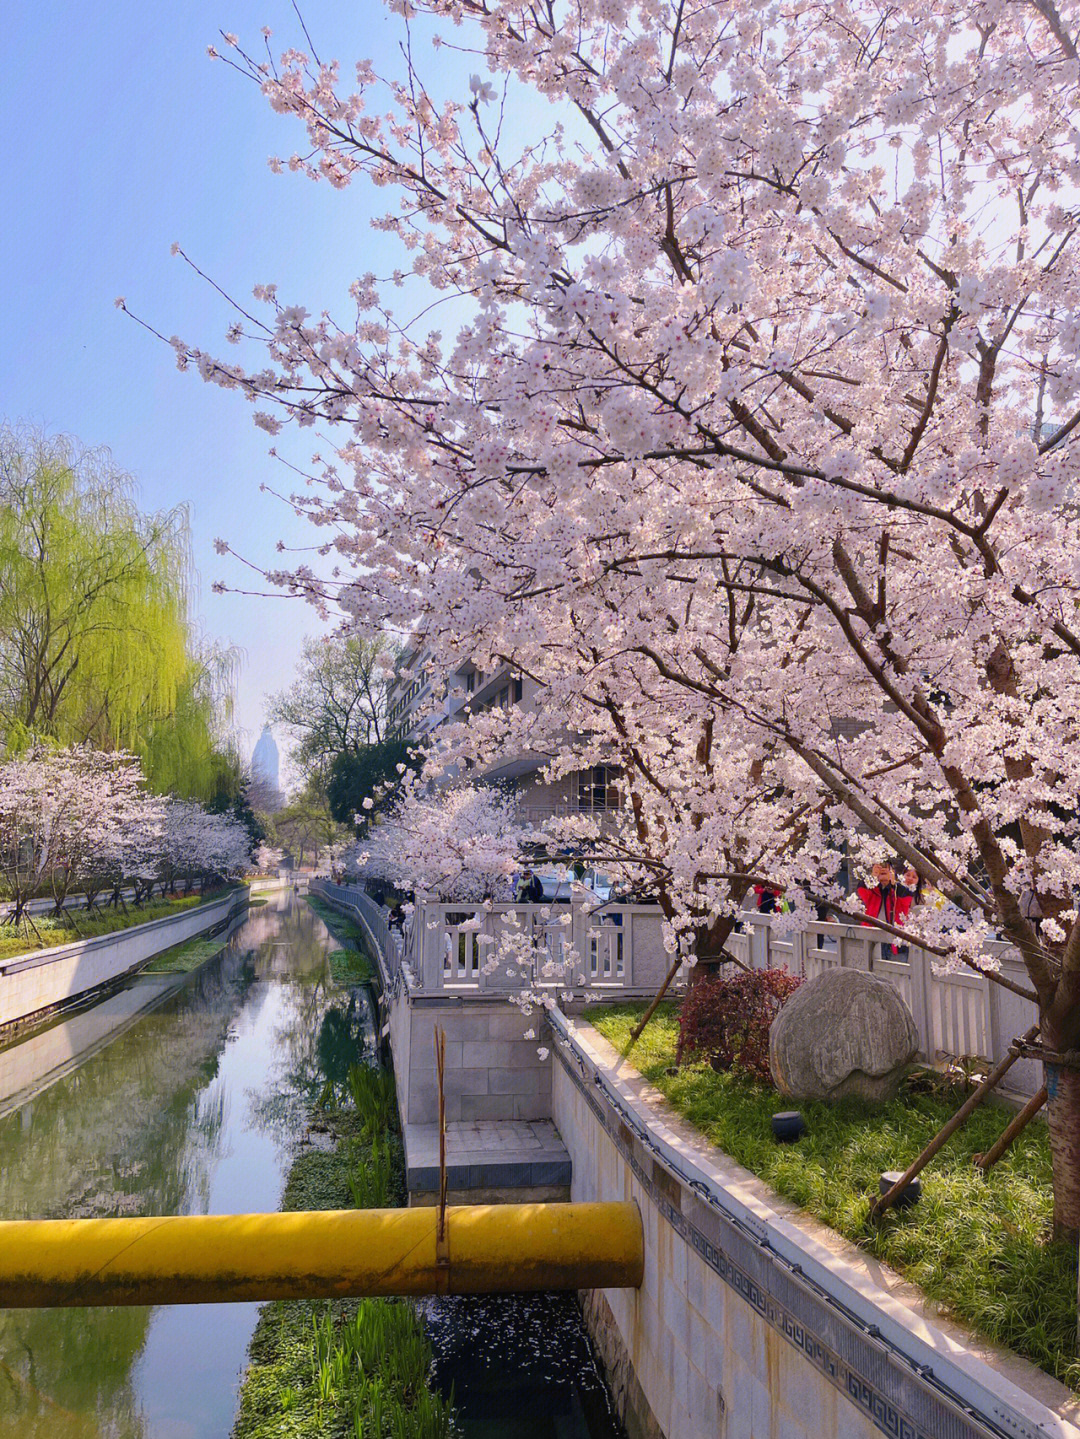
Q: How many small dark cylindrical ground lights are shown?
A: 2